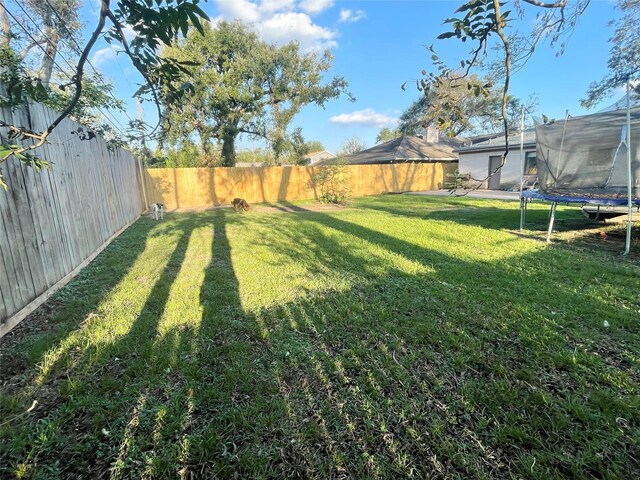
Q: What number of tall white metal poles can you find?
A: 3